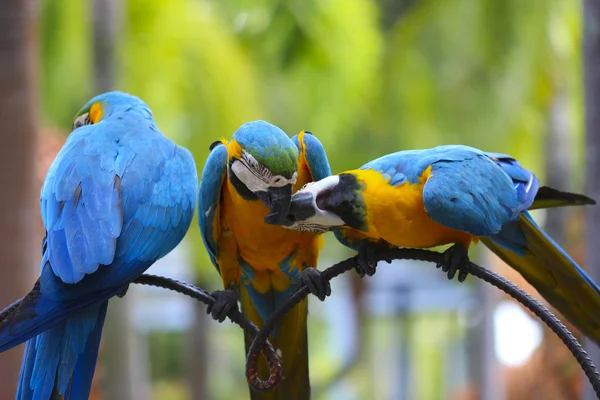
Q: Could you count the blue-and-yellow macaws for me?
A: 3